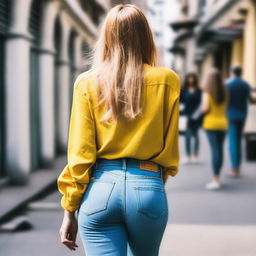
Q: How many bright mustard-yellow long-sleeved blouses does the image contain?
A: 1